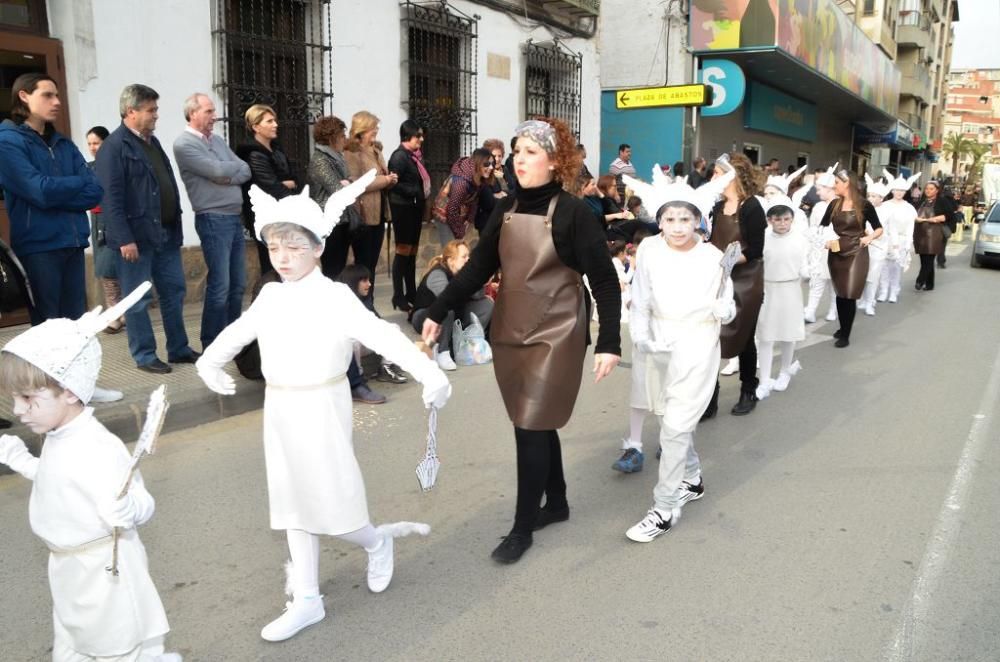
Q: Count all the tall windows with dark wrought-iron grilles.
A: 3